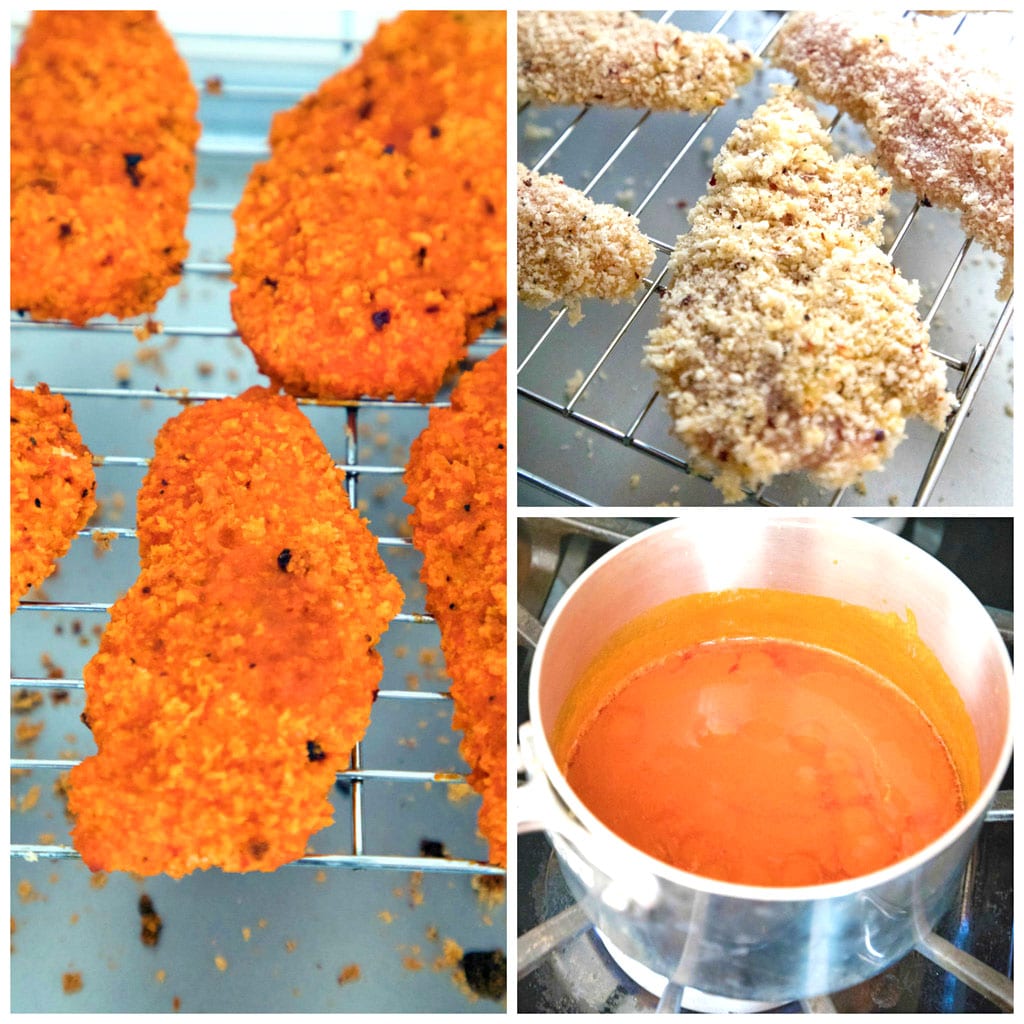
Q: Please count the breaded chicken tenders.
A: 9